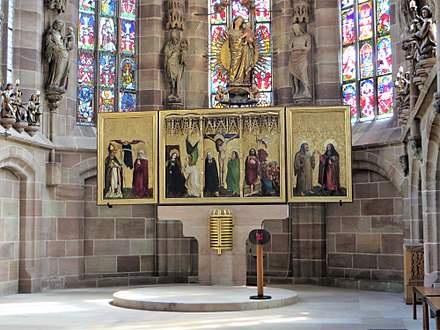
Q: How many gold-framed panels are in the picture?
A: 3